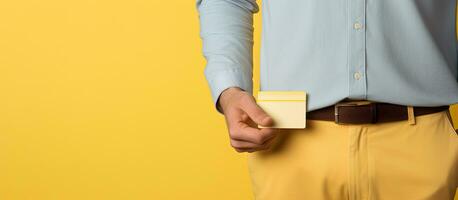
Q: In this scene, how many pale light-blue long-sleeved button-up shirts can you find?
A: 1